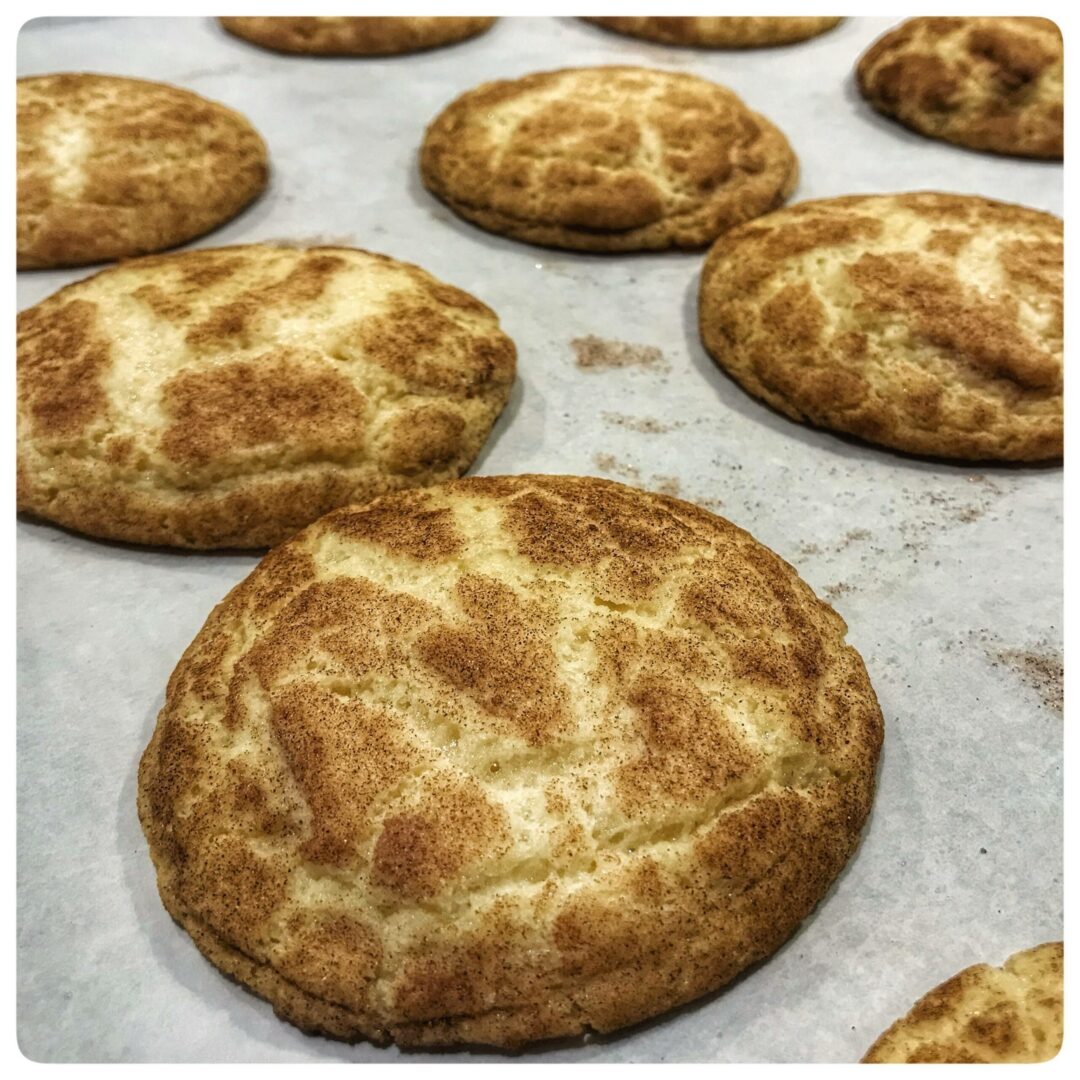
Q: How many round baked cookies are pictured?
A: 9